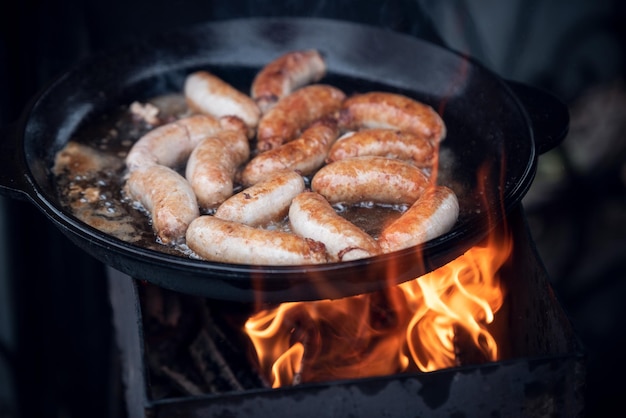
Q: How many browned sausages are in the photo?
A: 14